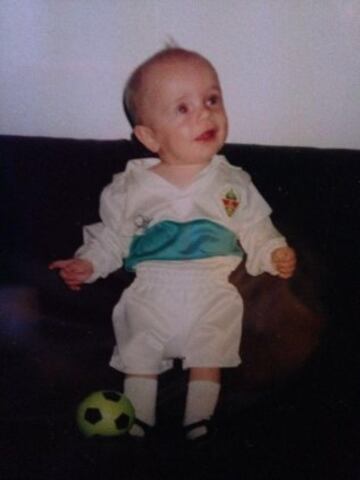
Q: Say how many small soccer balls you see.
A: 1